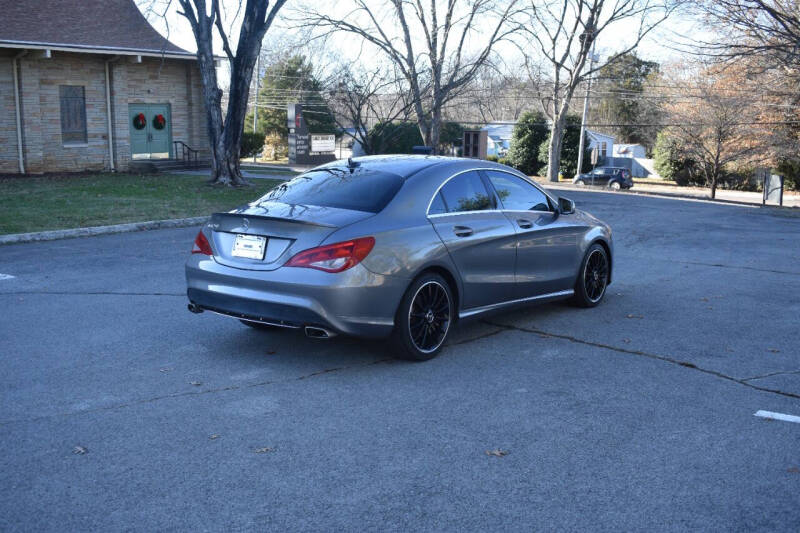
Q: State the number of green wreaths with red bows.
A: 2